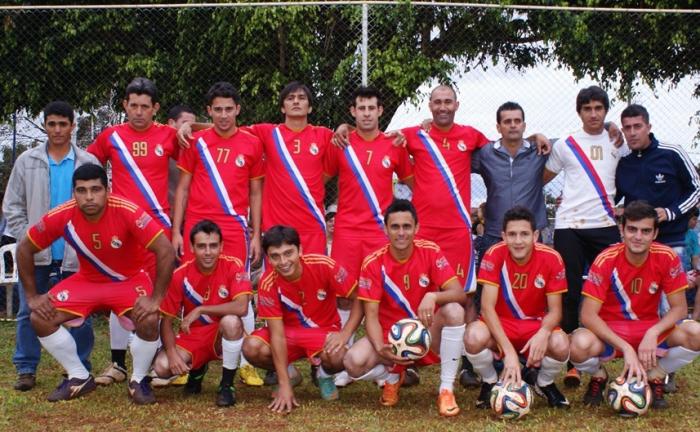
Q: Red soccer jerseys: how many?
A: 11